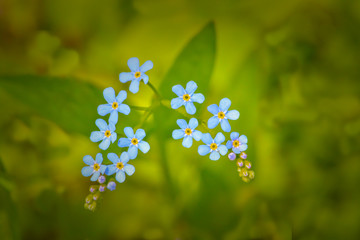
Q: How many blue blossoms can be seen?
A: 11